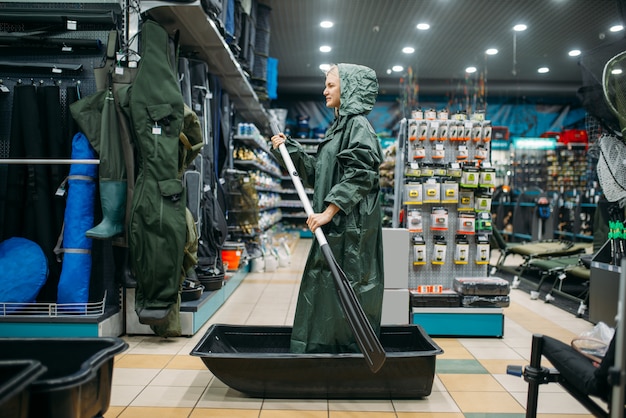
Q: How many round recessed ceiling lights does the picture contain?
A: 13